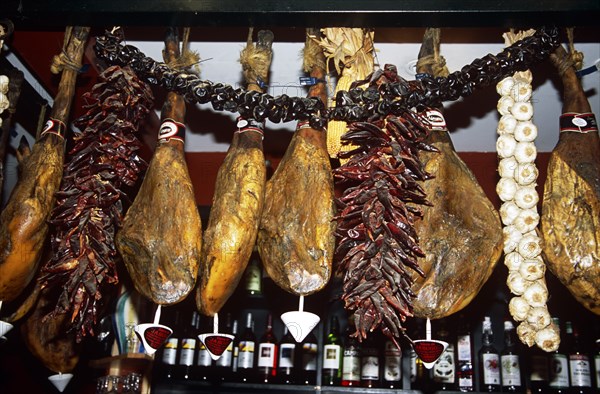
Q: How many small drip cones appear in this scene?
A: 6